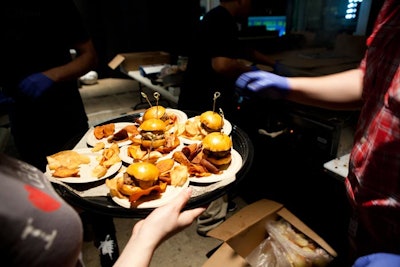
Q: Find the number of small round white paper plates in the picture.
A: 7